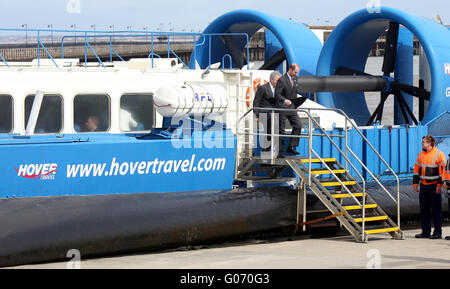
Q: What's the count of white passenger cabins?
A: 1